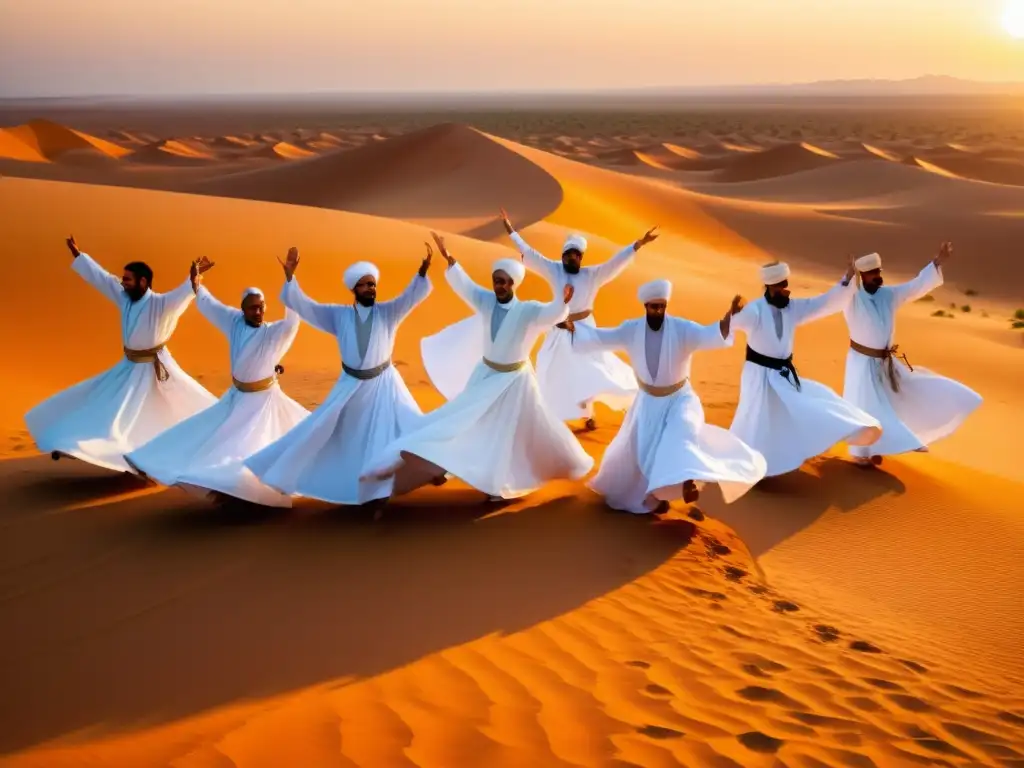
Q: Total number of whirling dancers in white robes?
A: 8